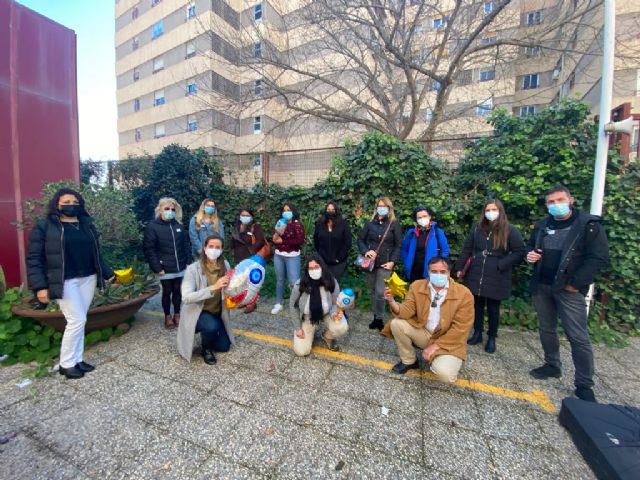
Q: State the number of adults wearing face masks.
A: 13